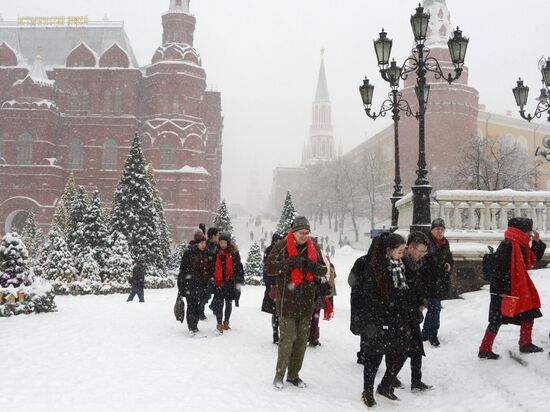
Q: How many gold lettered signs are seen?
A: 1